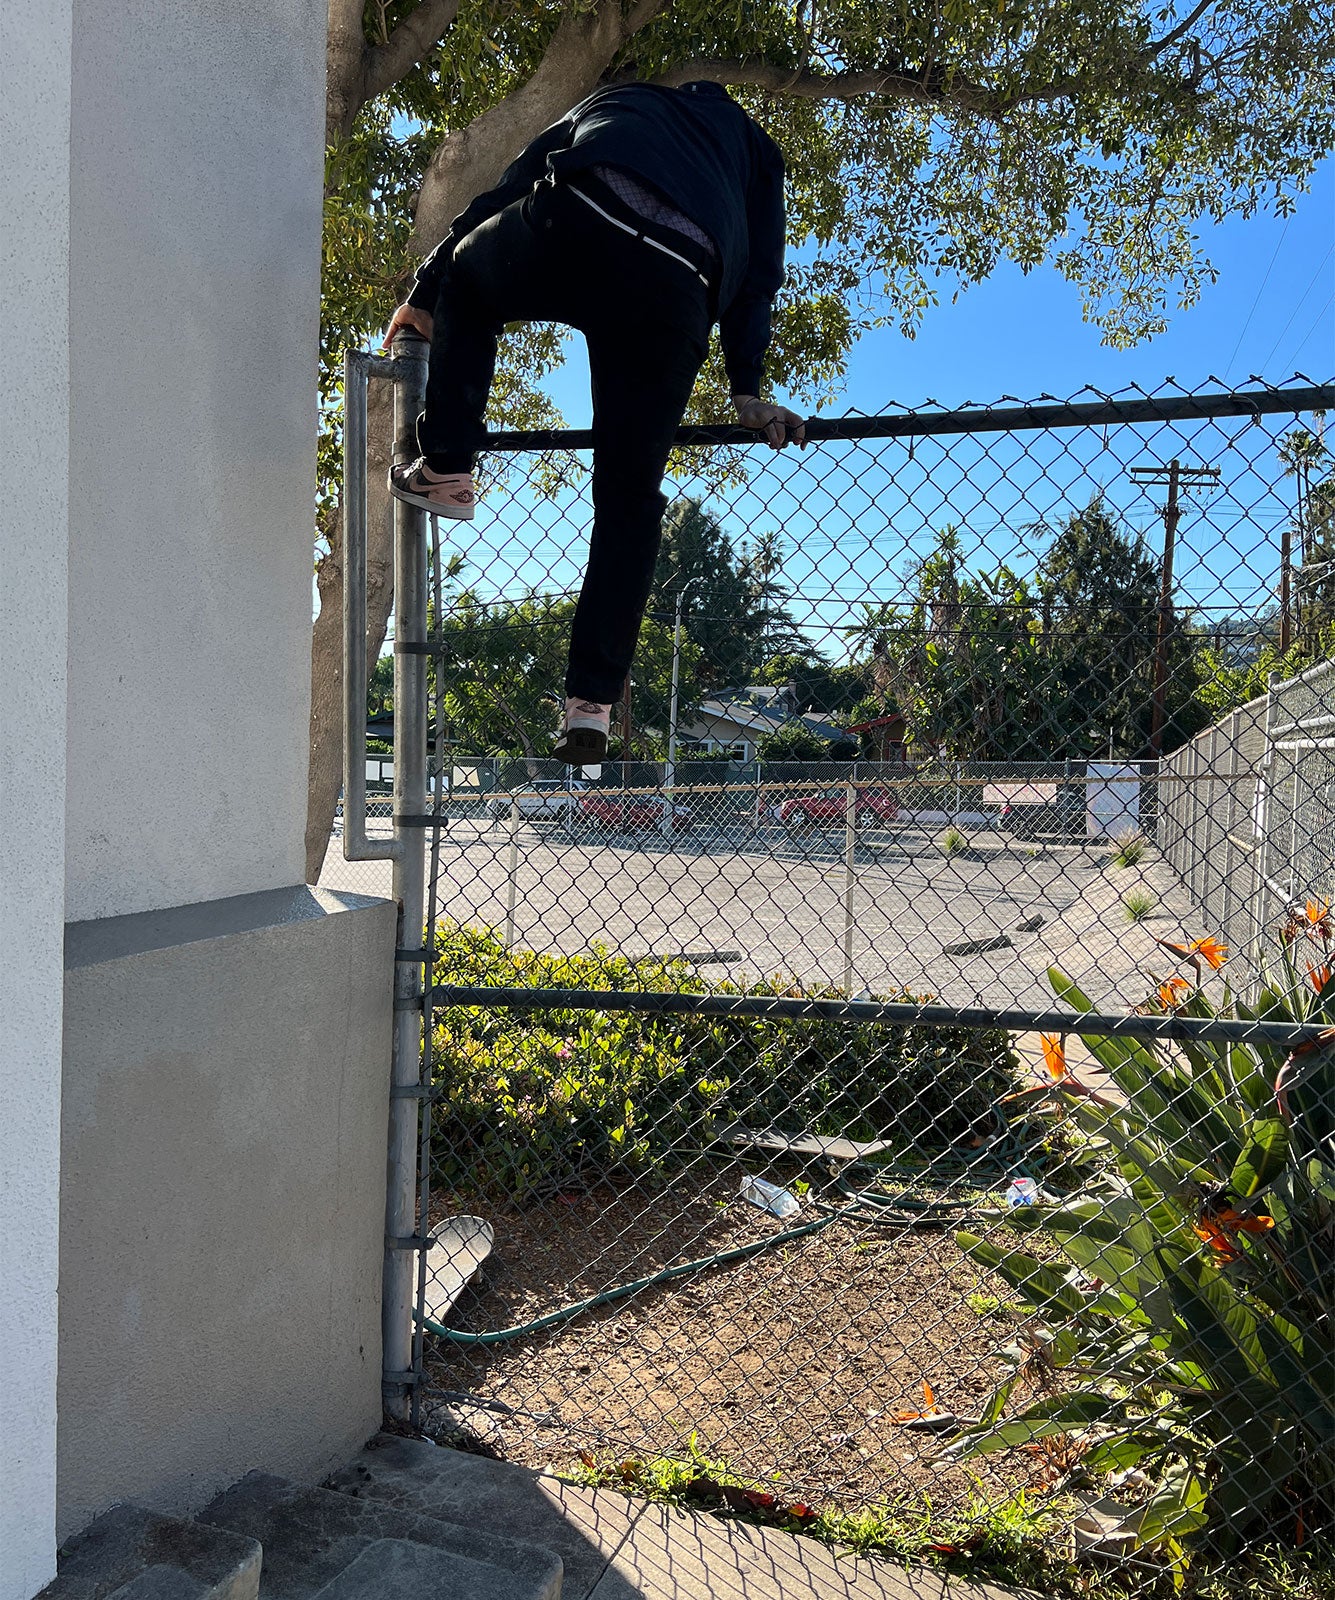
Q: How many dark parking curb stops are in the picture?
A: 3